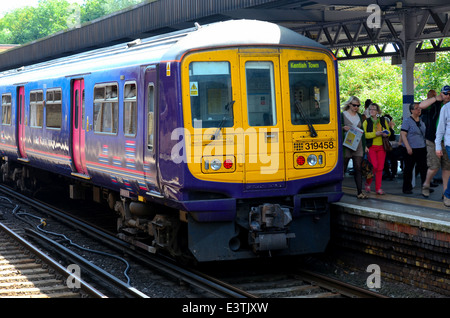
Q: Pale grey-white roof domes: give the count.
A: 1